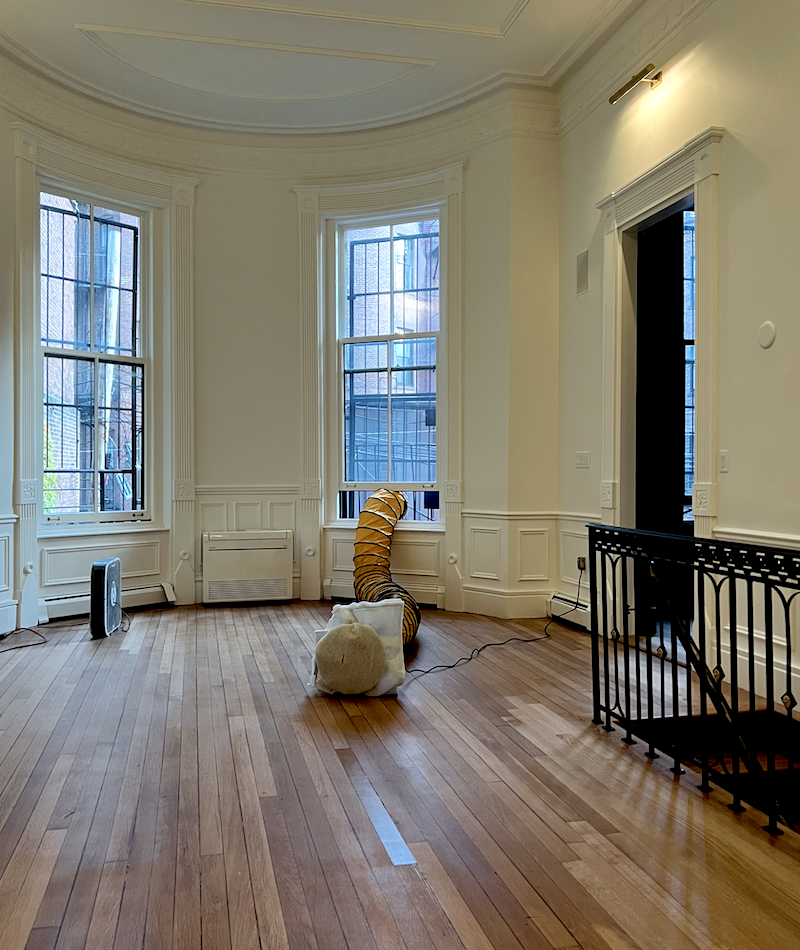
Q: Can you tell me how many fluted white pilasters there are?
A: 6